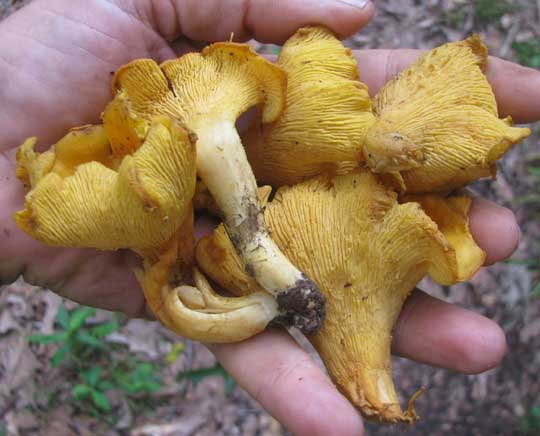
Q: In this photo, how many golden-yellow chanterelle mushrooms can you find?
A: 5